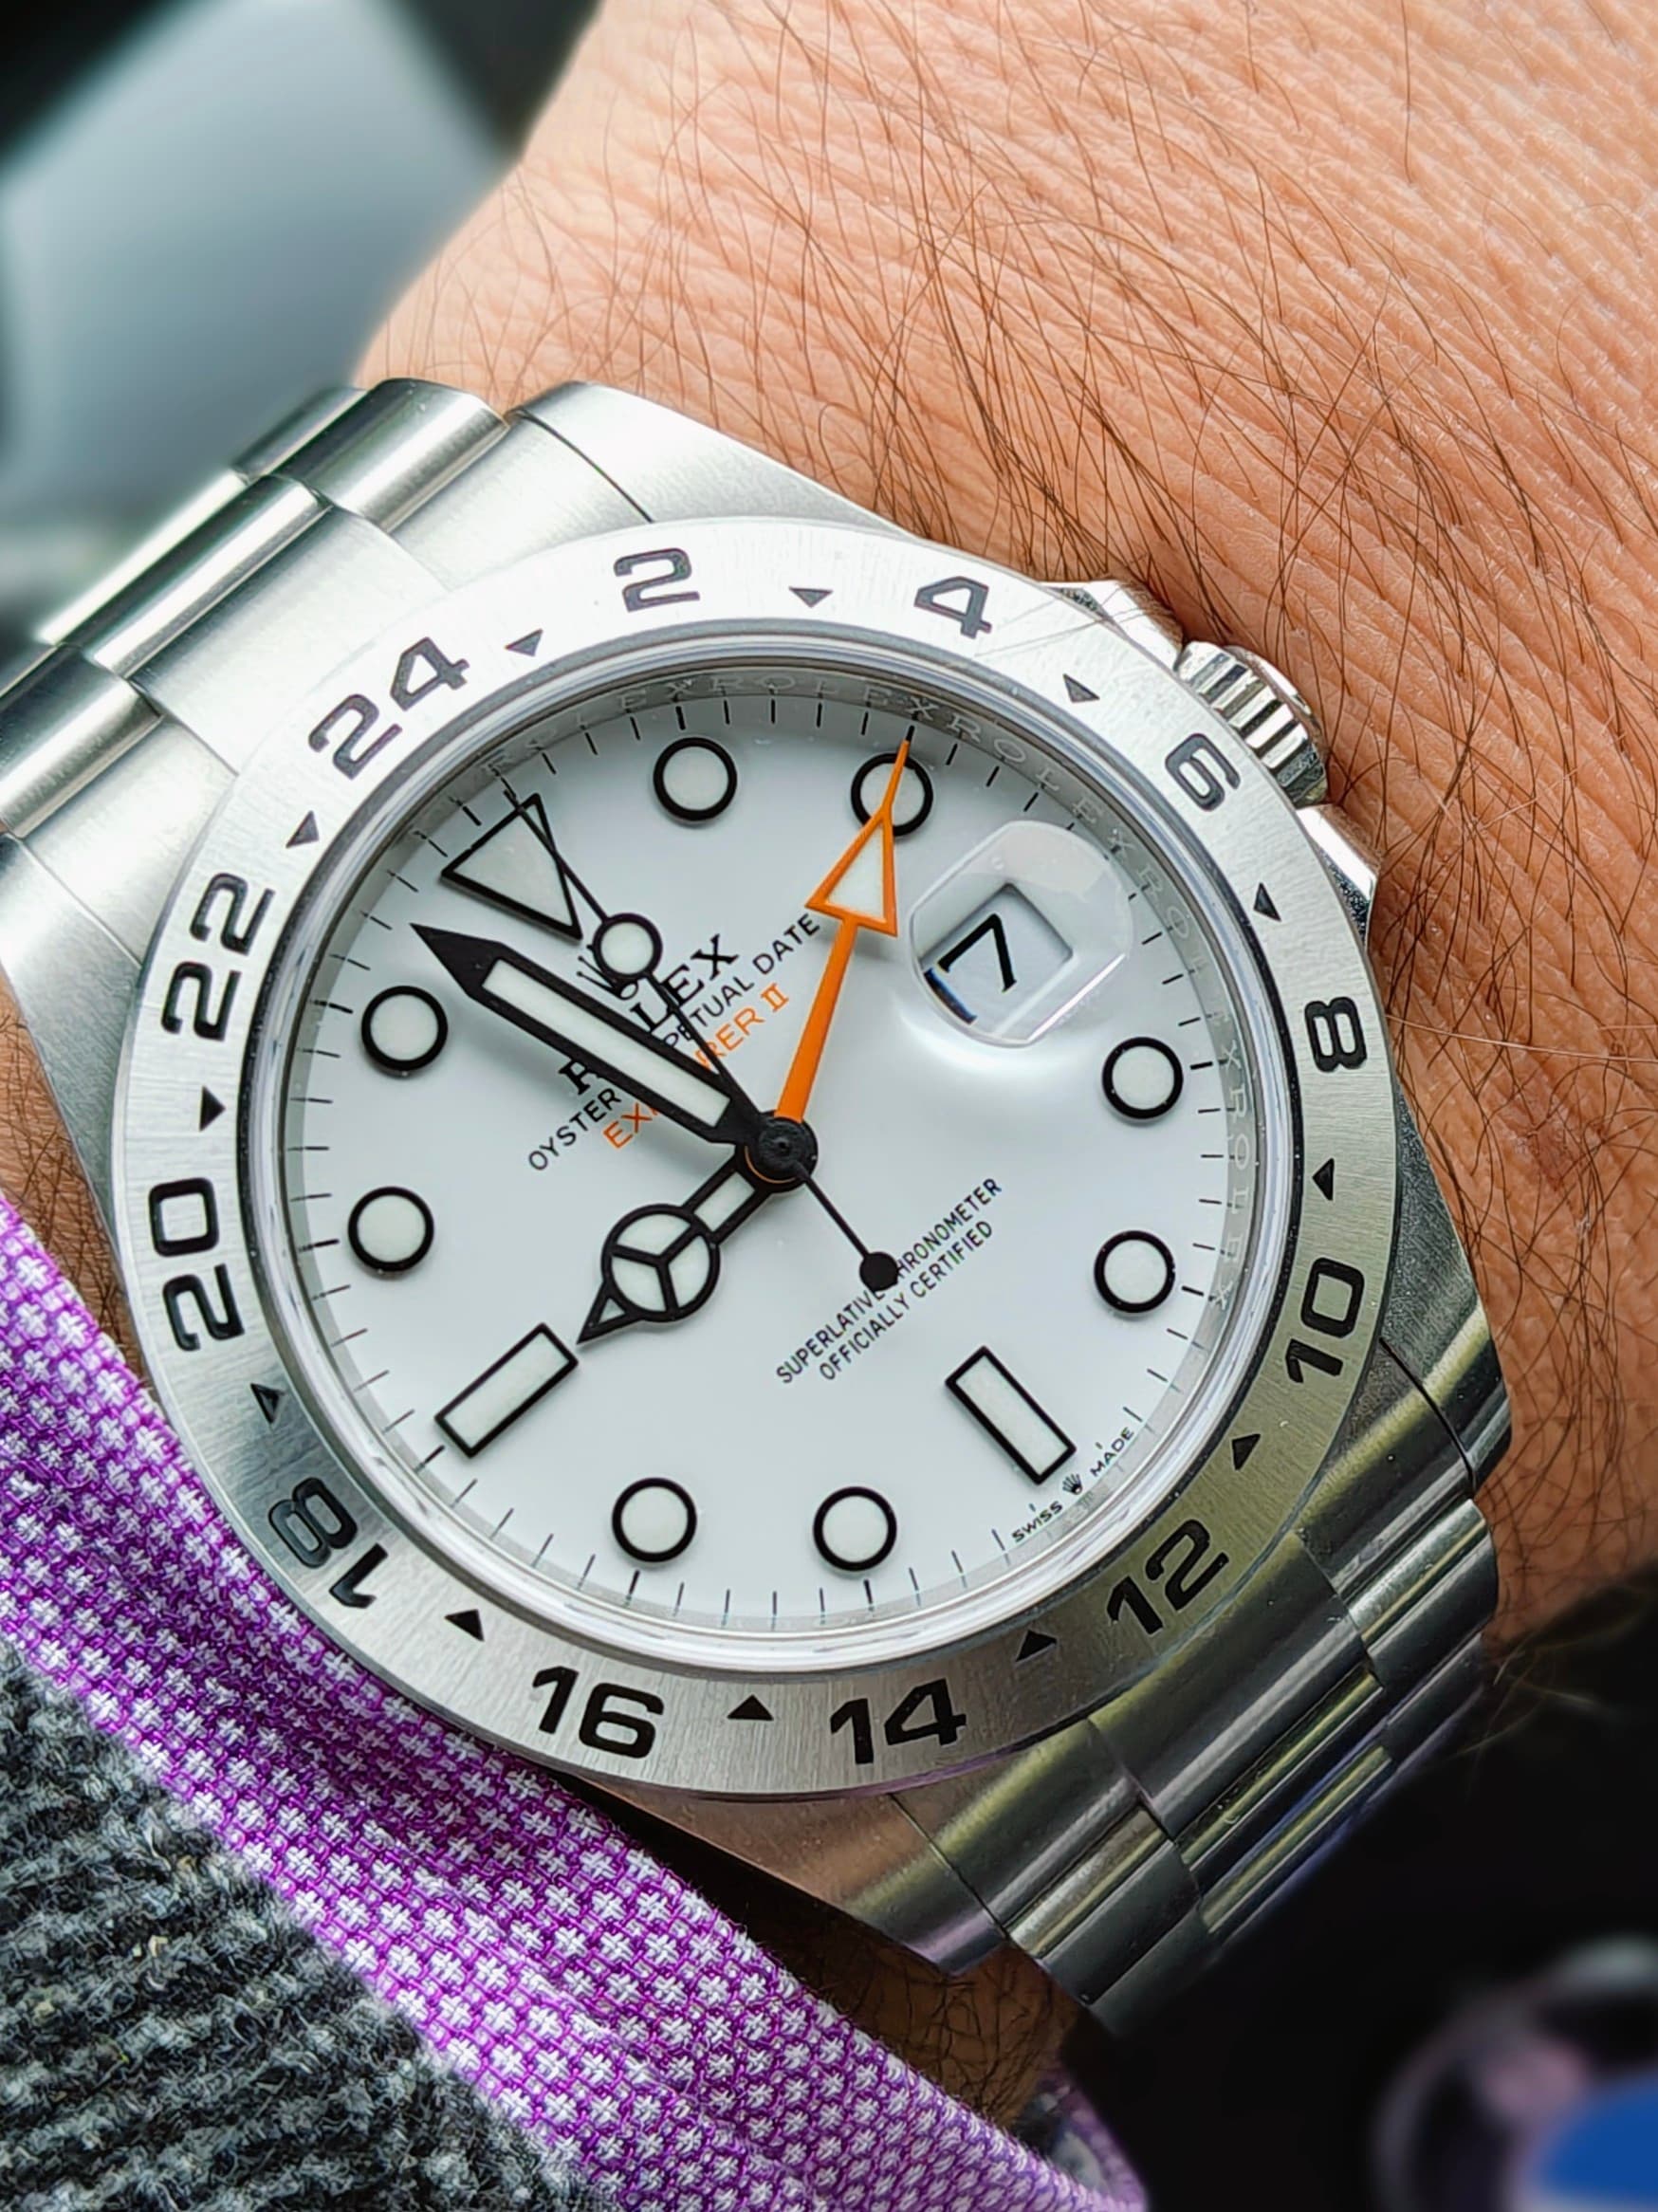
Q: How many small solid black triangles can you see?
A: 12